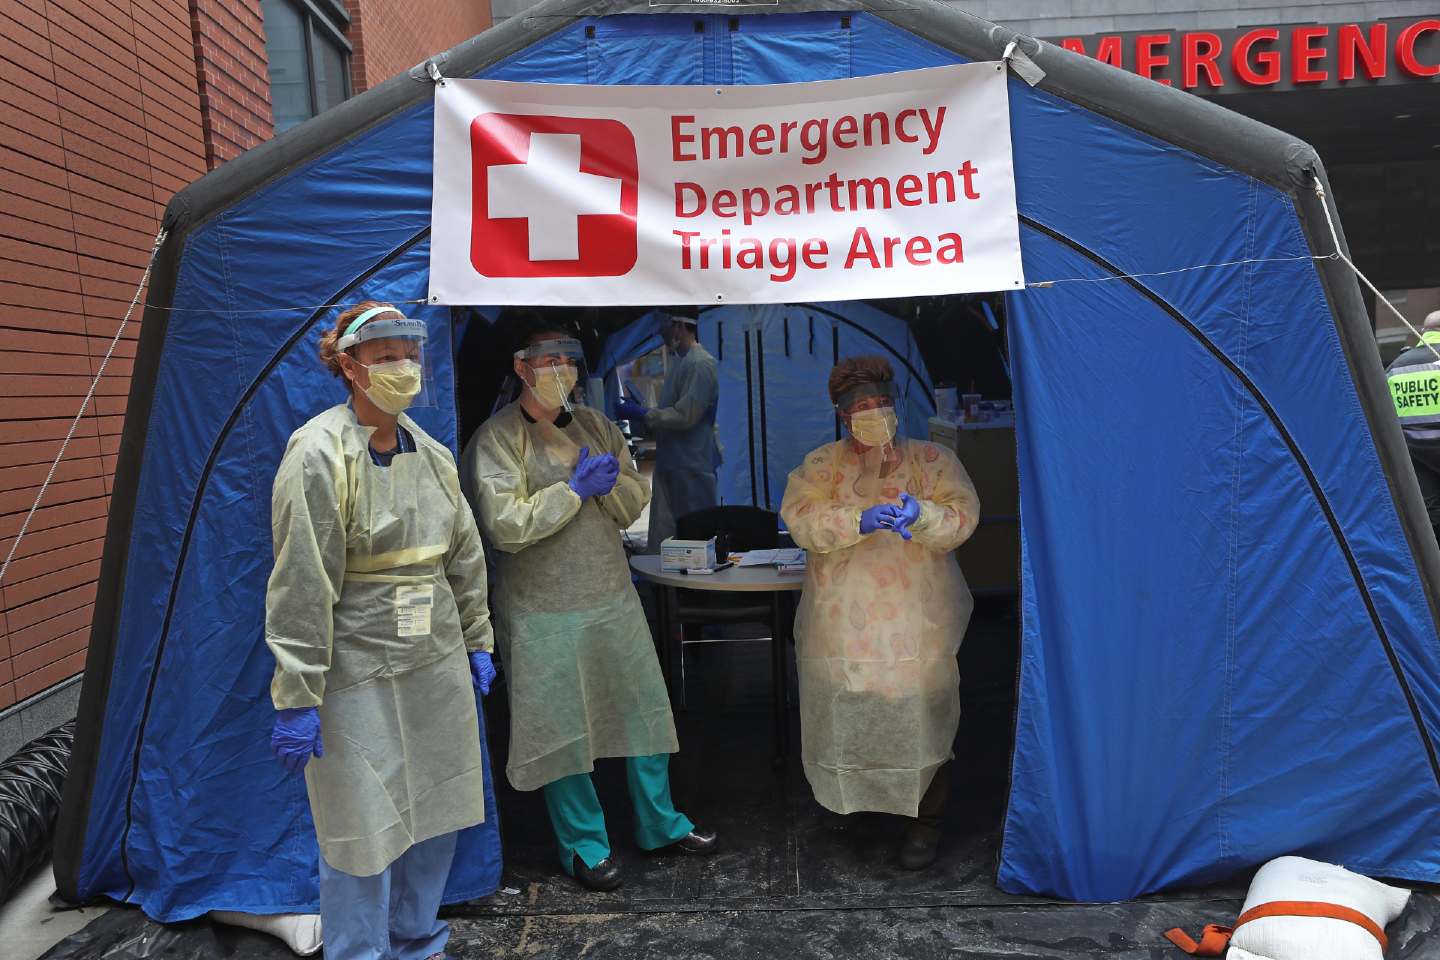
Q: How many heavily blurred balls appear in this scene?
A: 0